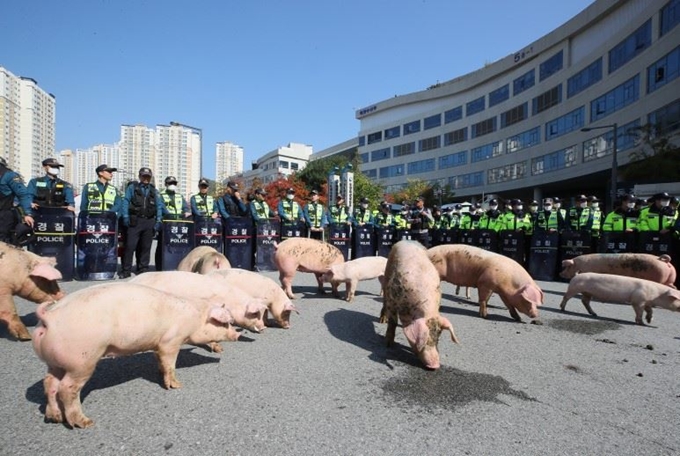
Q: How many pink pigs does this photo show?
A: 11